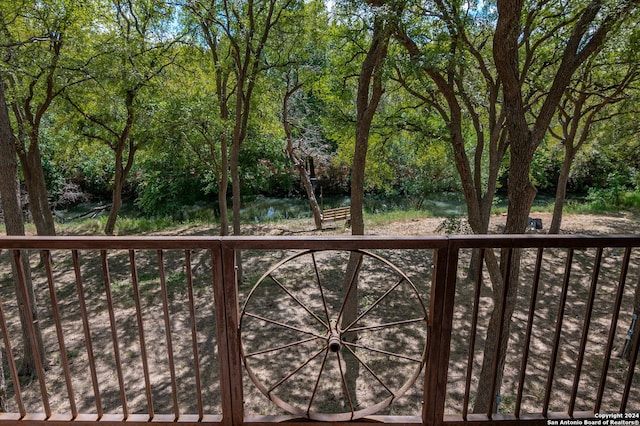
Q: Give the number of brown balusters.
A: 15